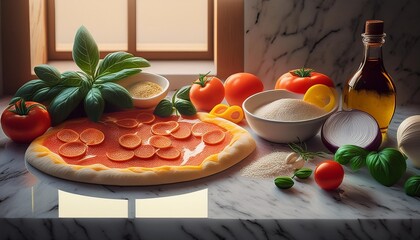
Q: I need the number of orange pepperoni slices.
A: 14